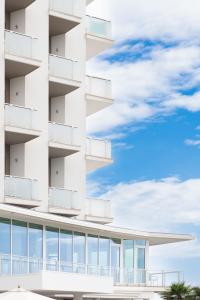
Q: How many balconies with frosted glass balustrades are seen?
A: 11